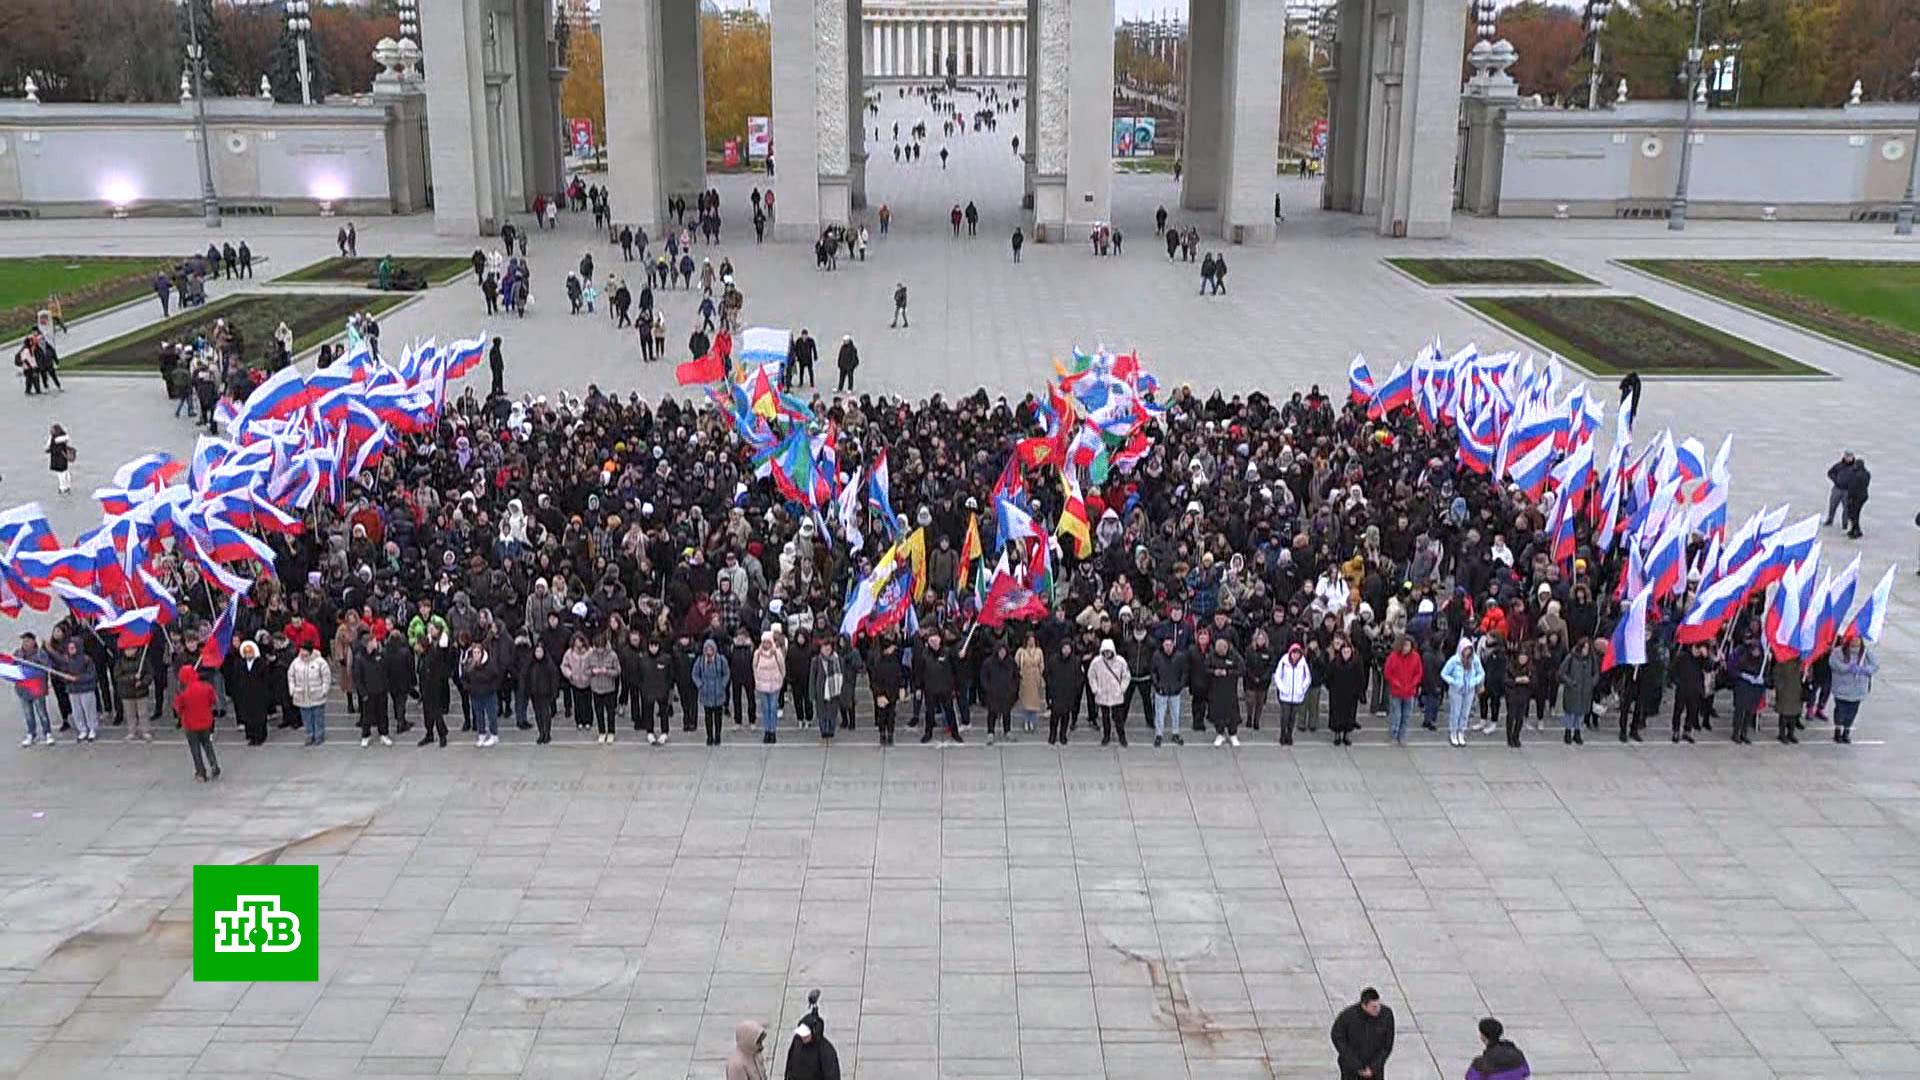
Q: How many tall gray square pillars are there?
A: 6